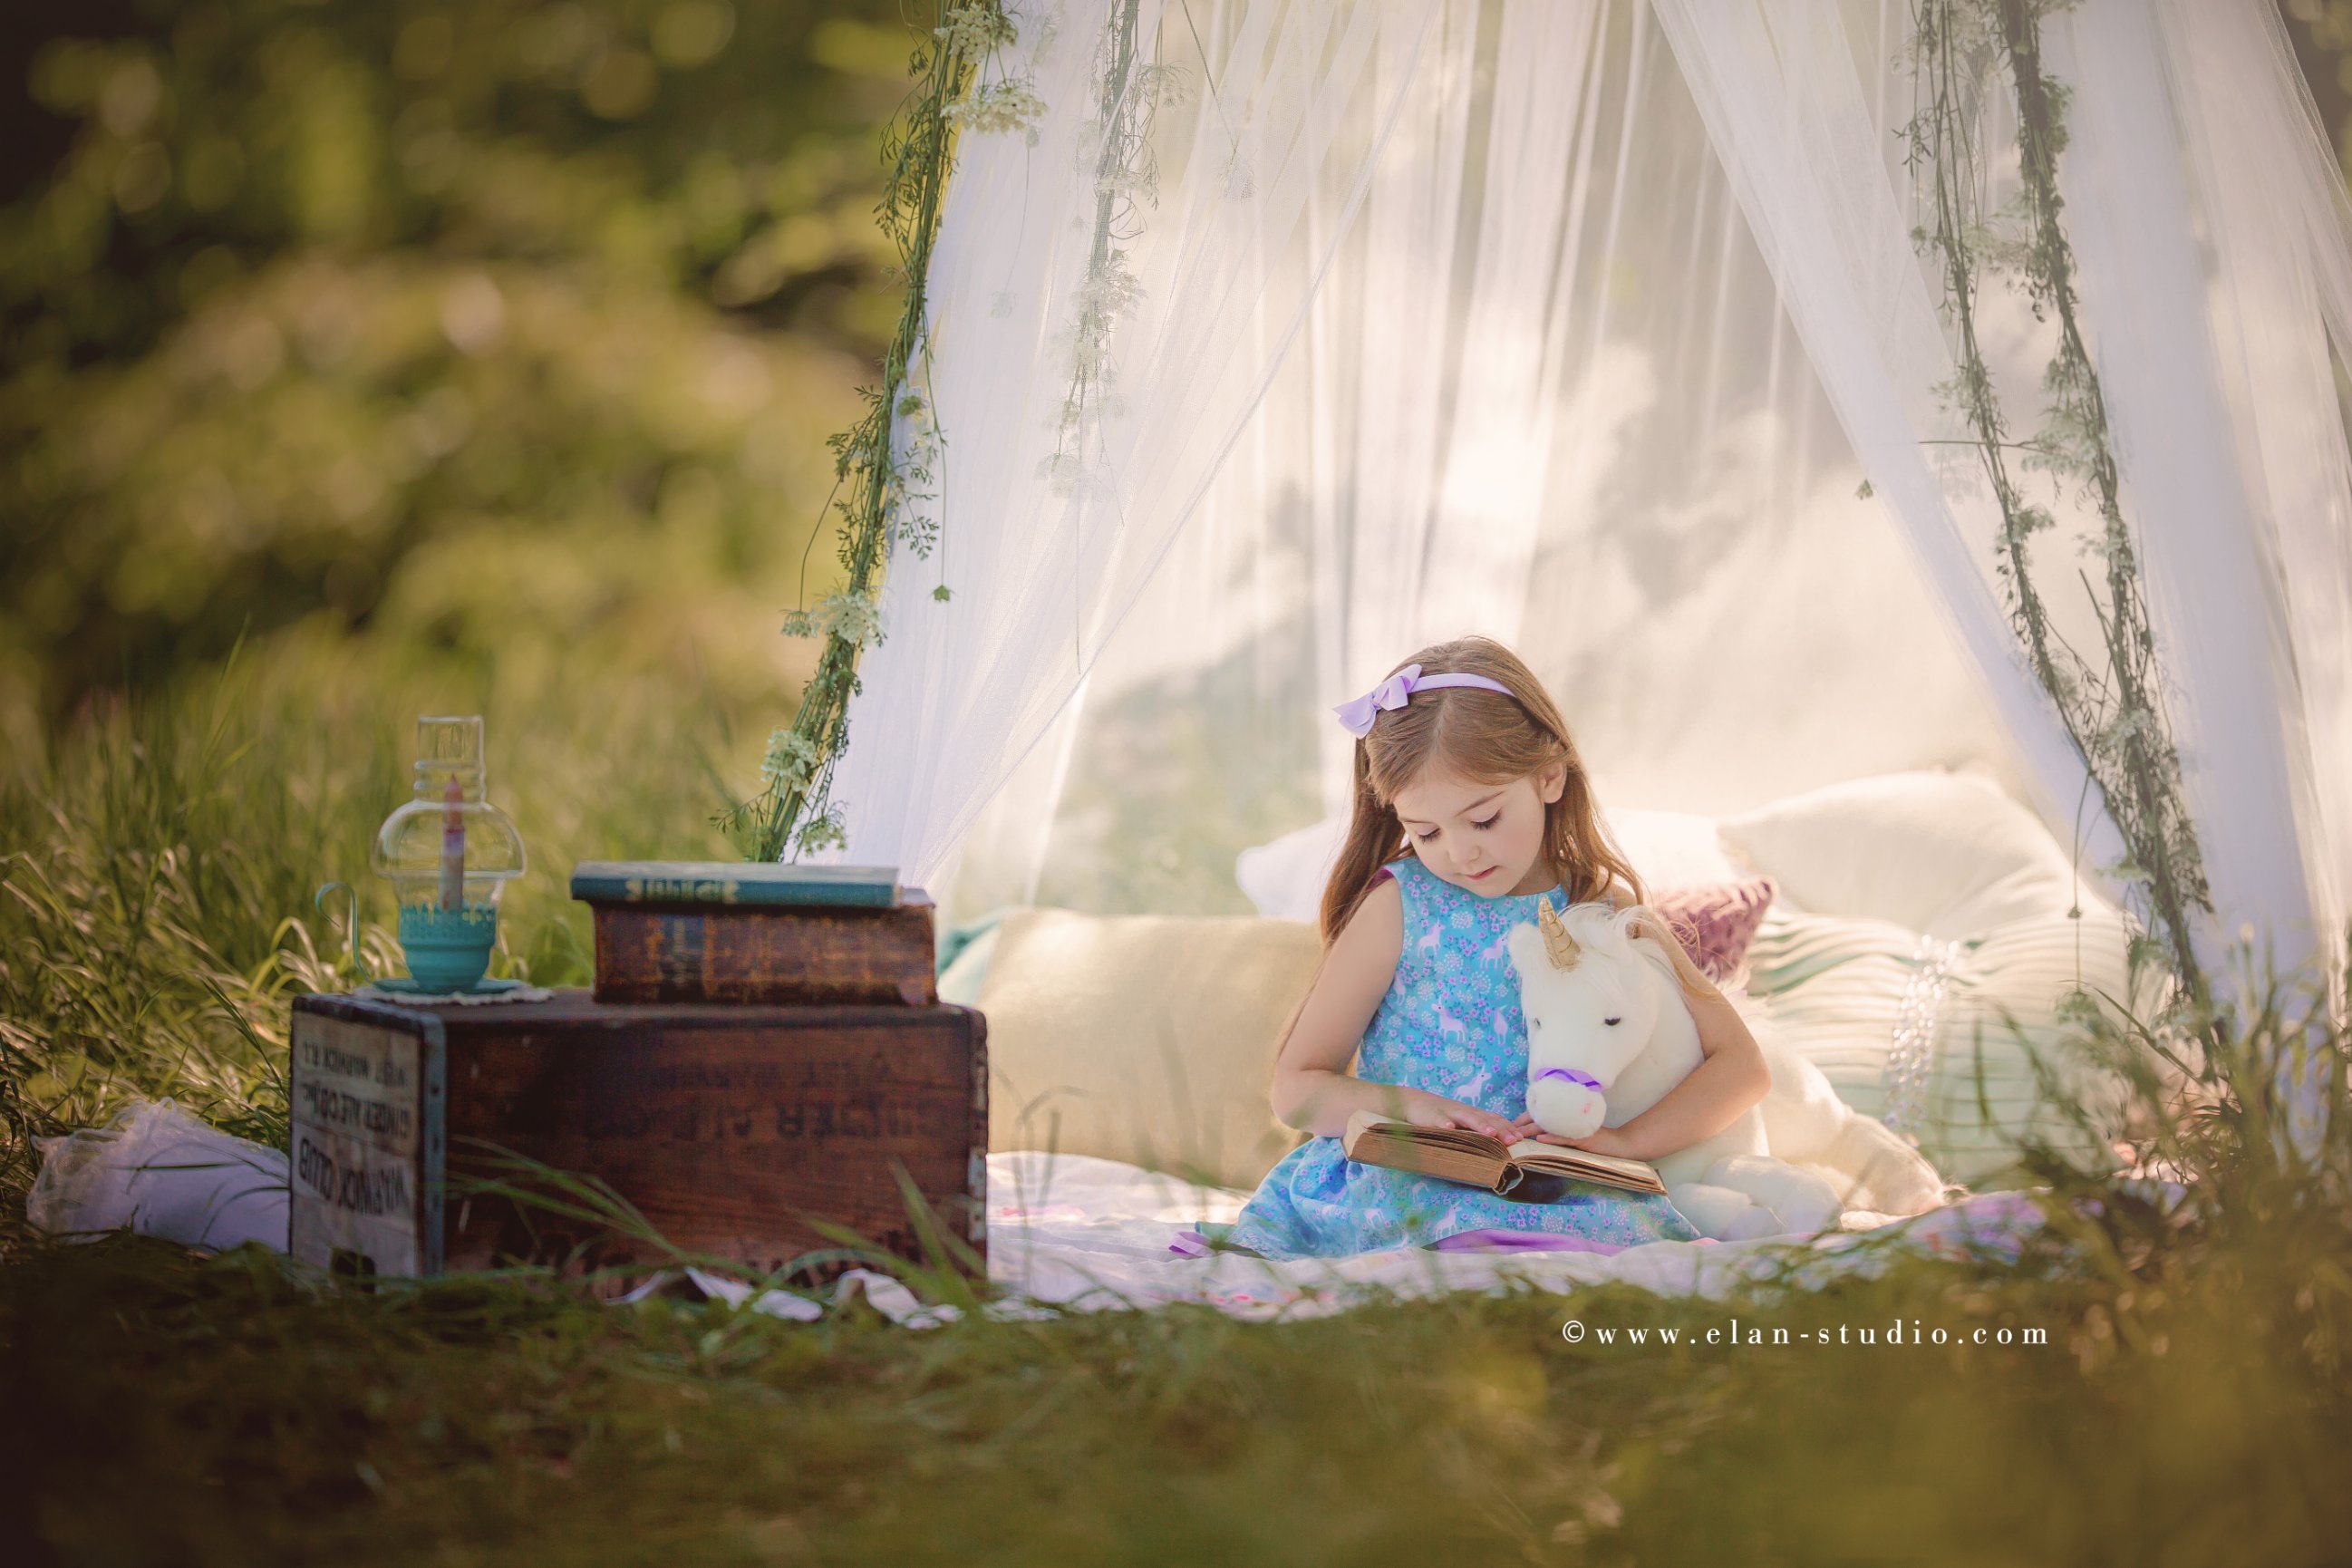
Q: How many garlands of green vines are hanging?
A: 4